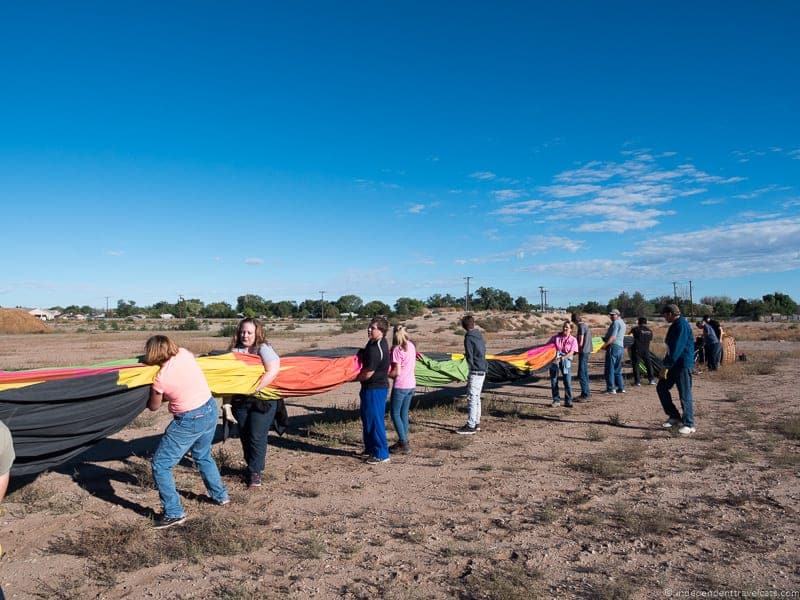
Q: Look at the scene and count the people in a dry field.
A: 13